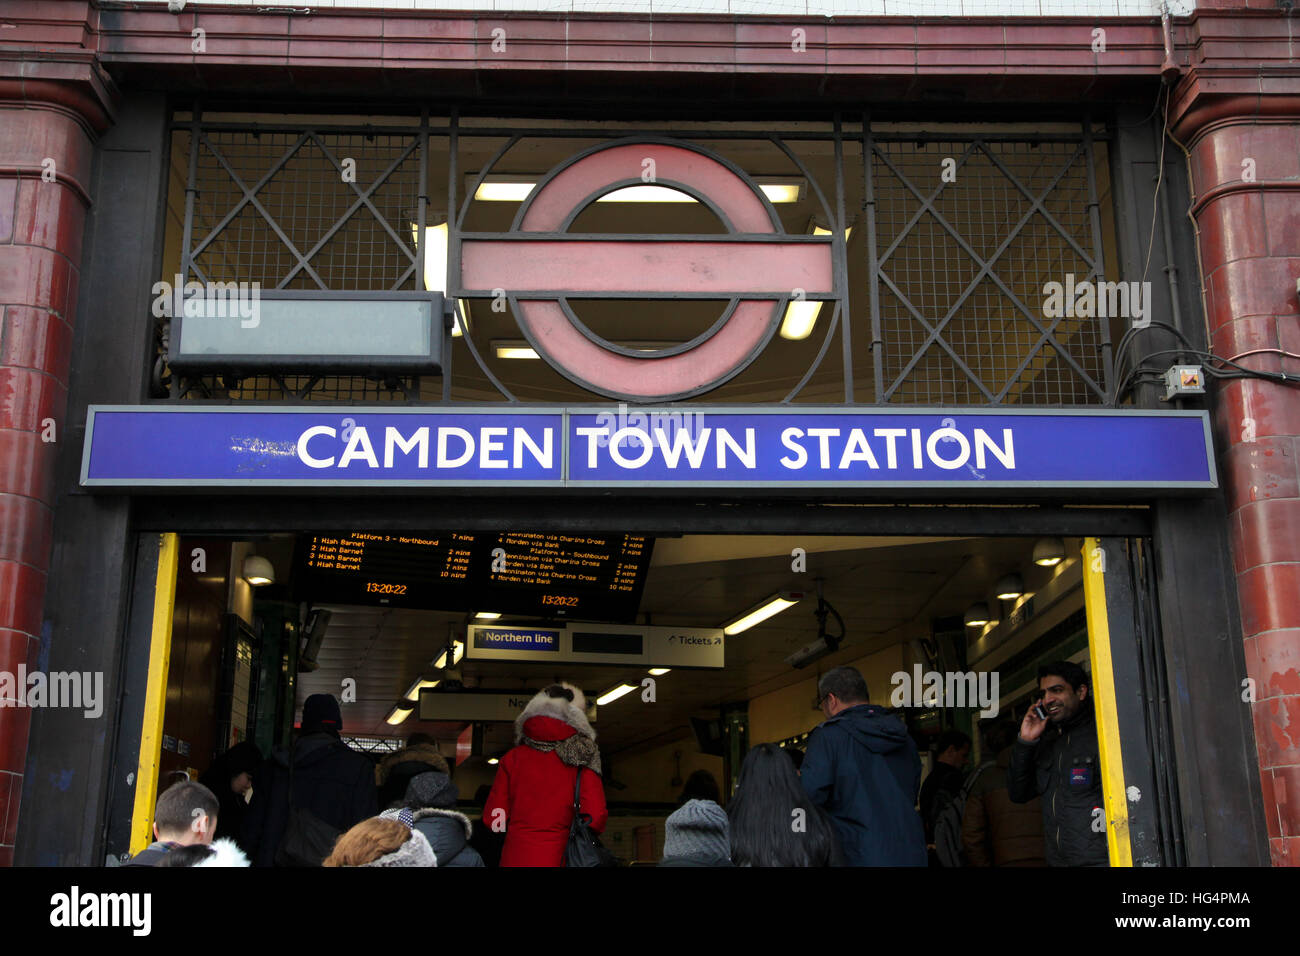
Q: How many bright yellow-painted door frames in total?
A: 2